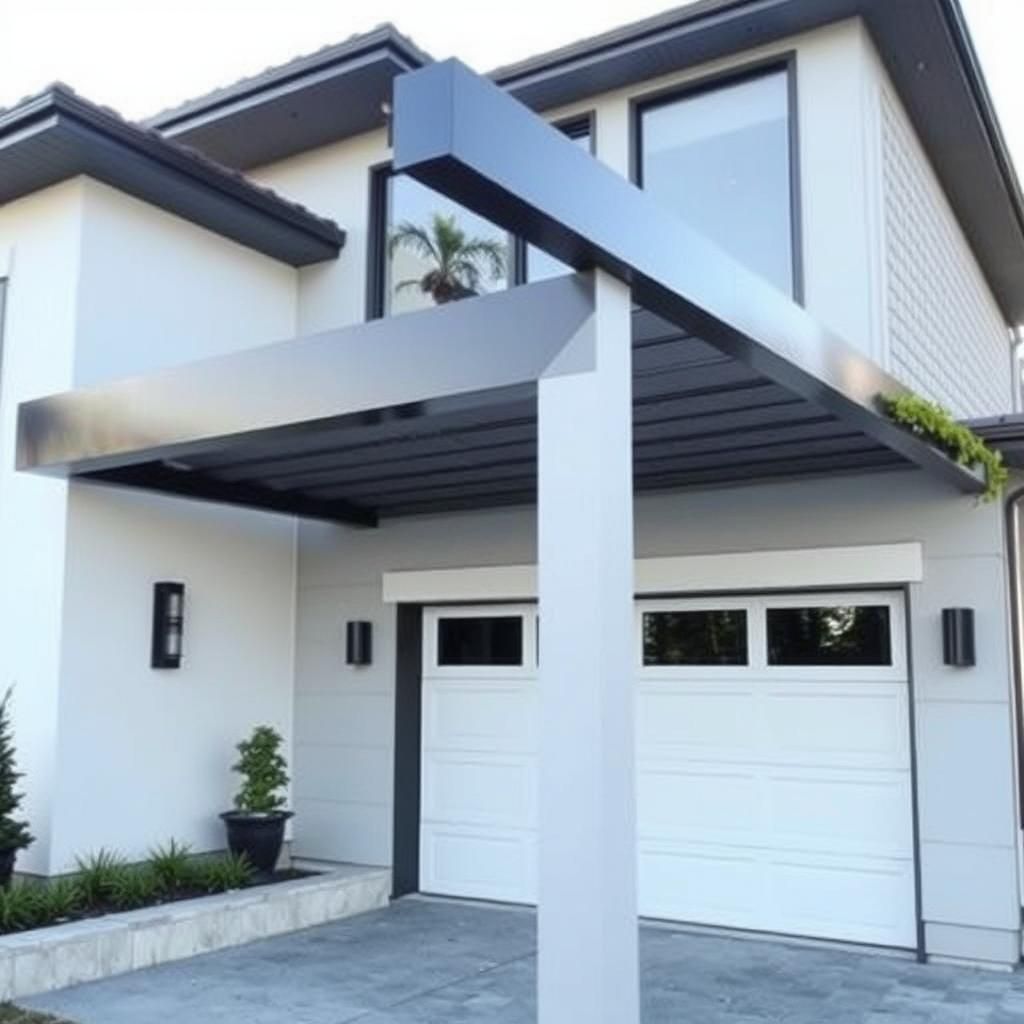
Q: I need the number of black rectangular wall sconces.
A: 3